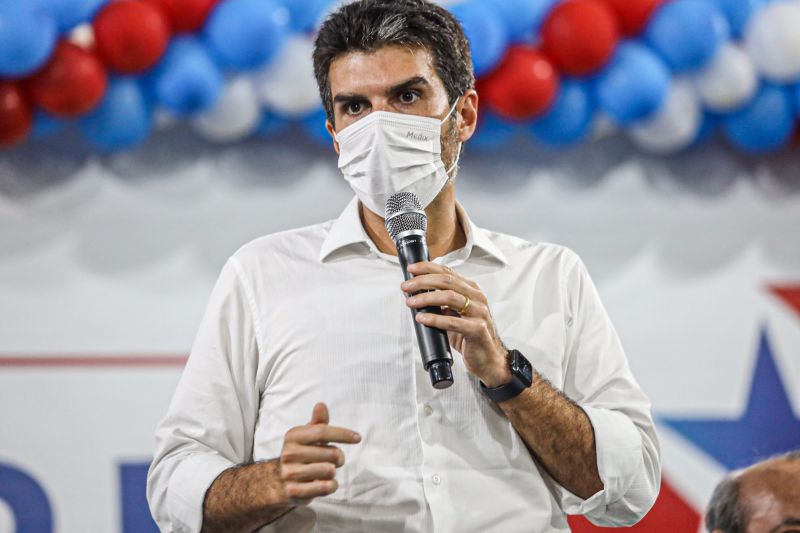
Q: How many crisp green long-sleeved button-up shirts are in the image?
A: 0